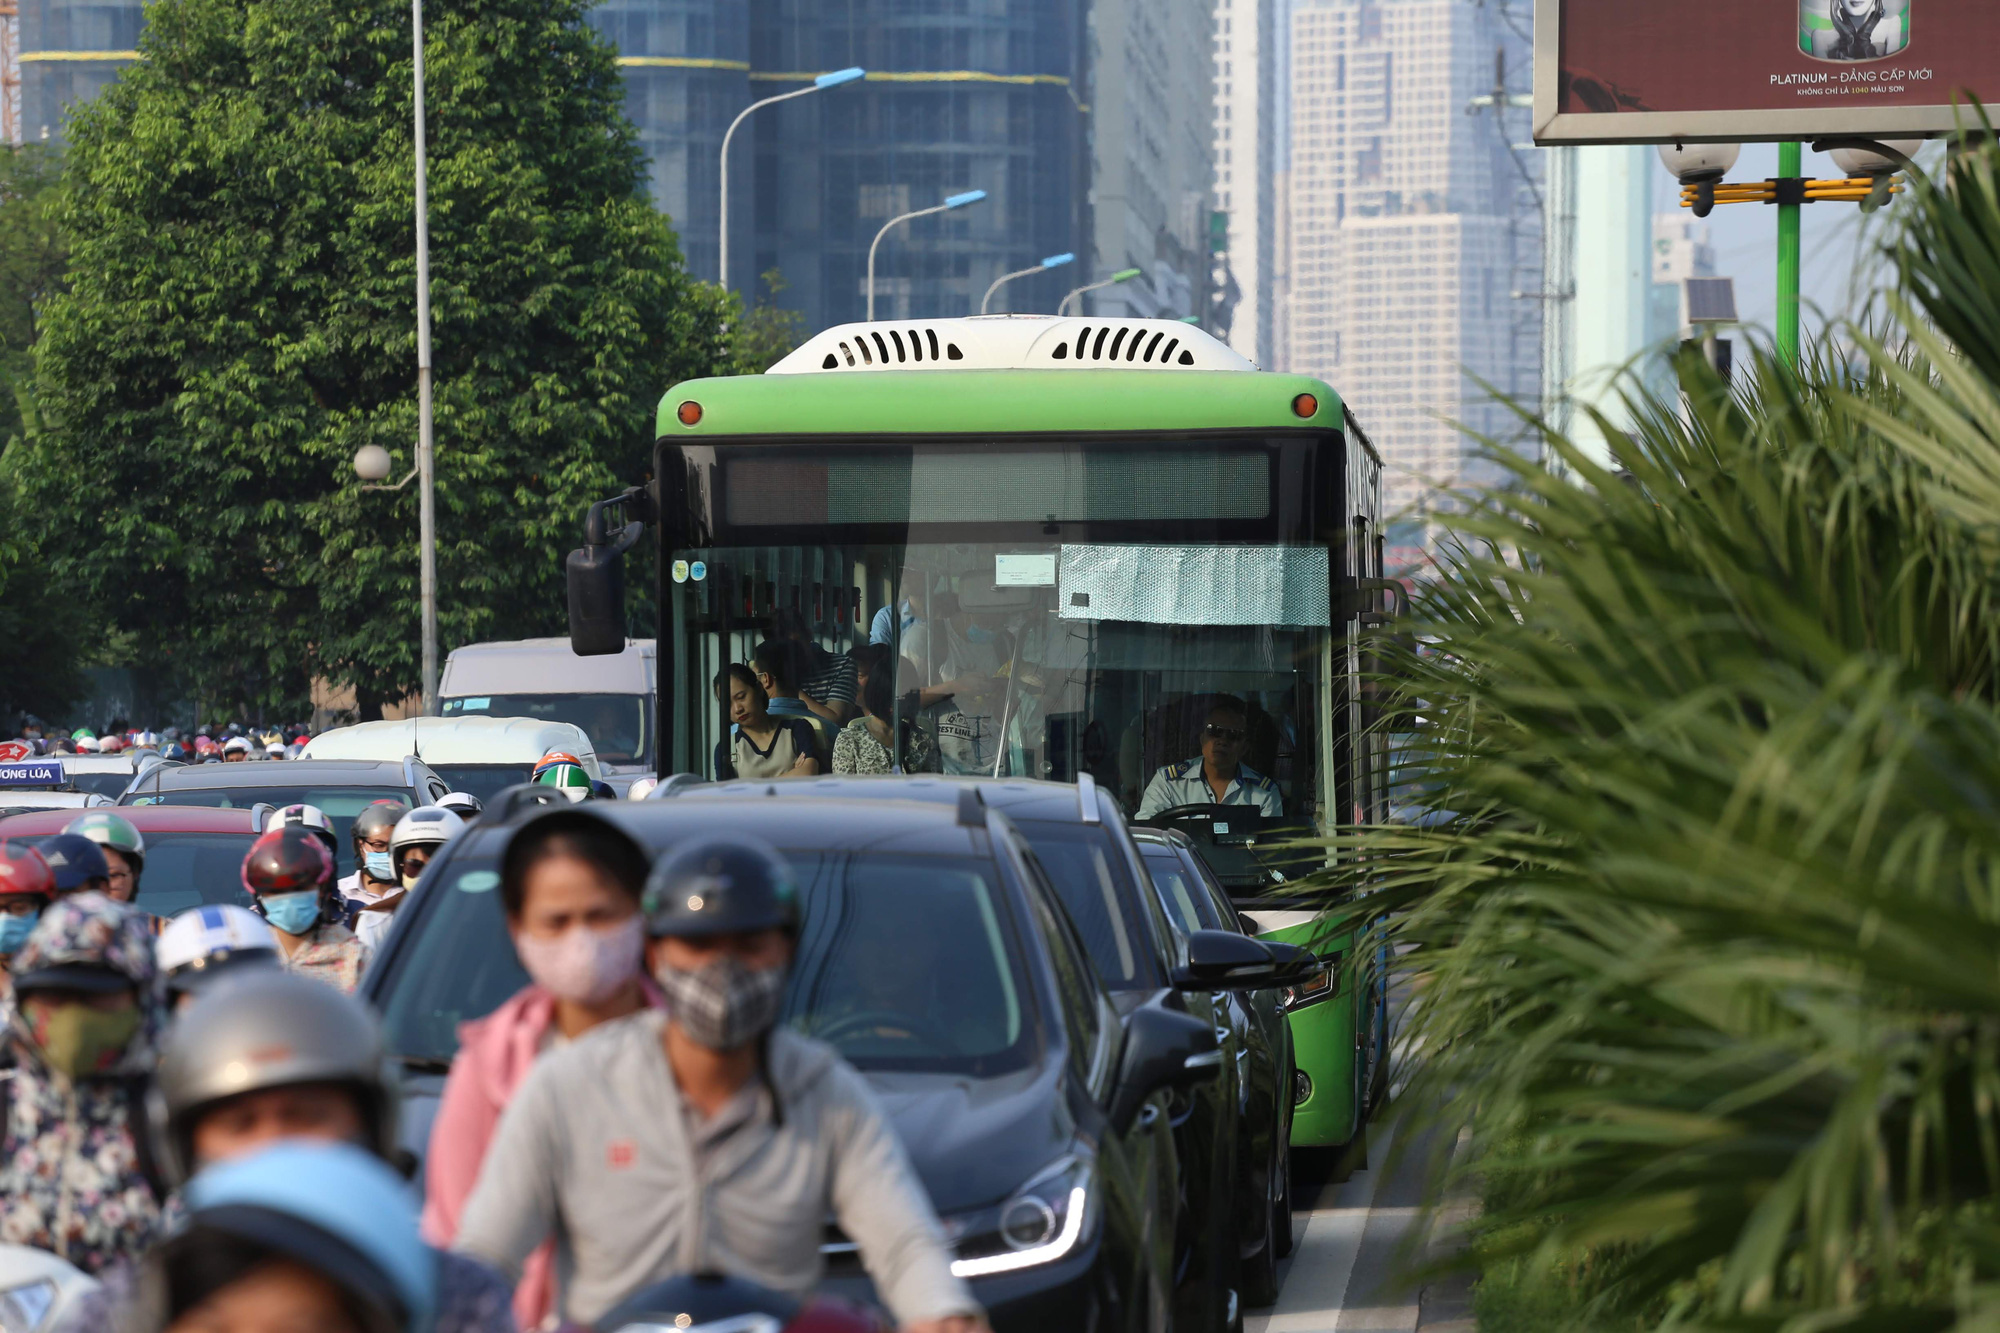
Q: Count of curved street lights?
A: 4